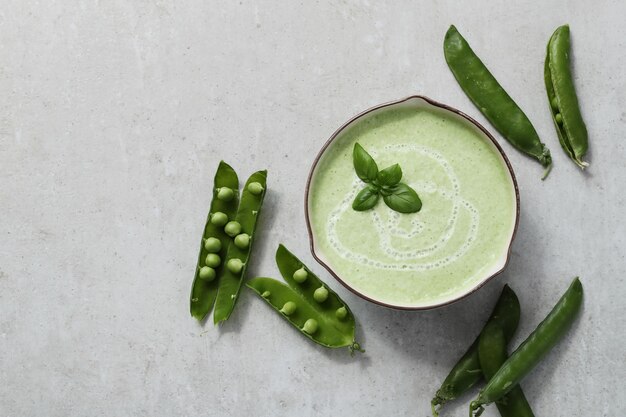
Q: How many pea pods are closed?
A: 4